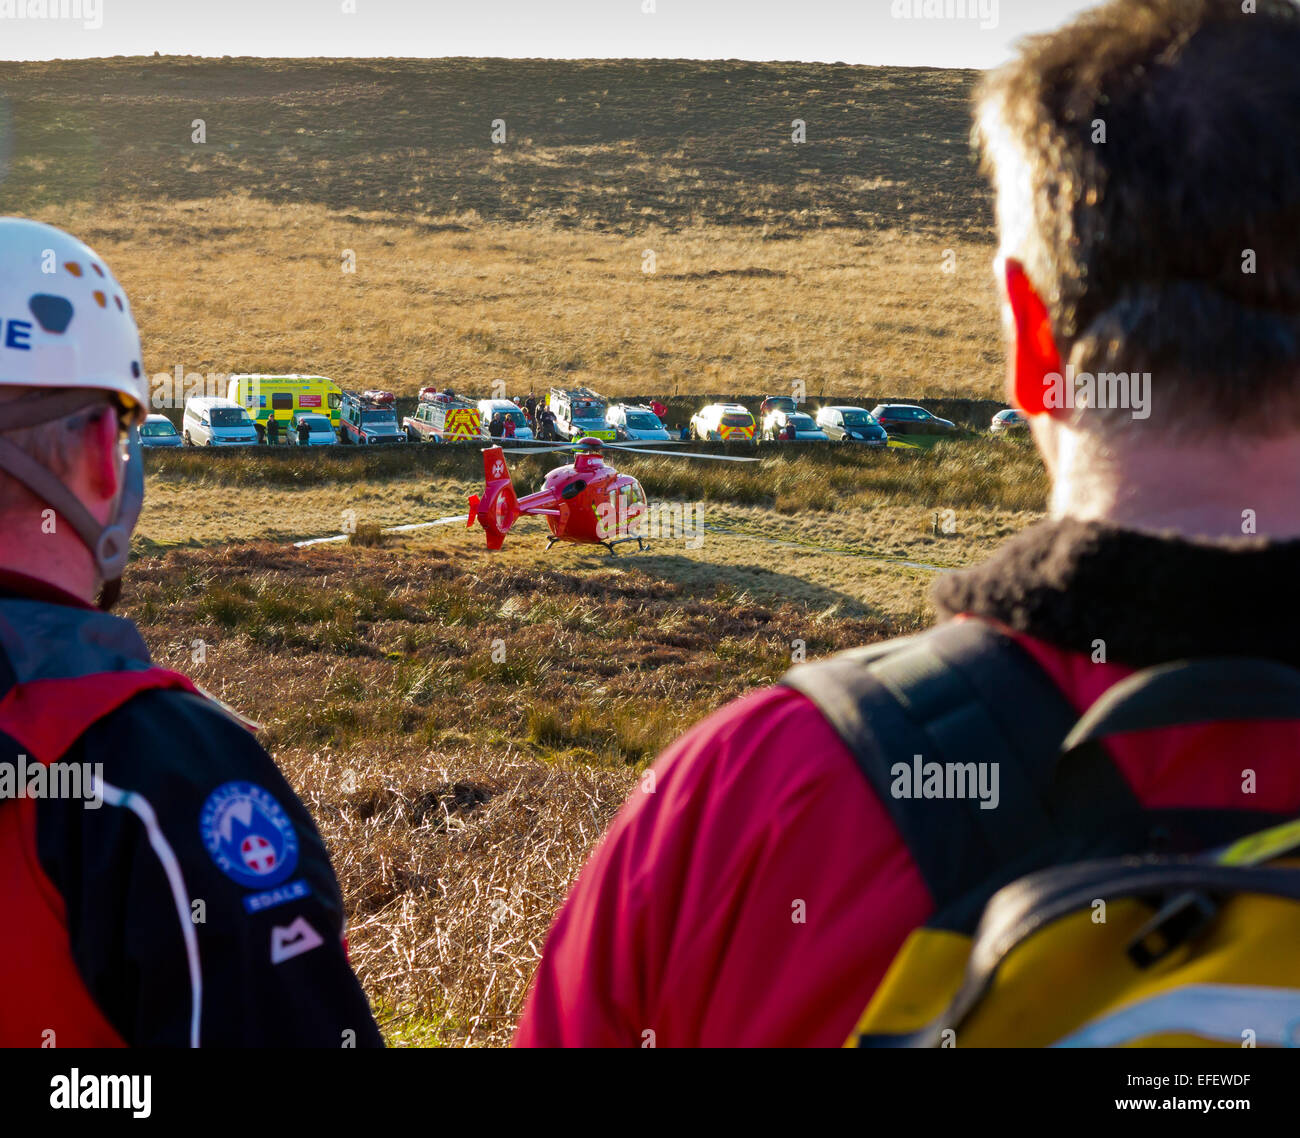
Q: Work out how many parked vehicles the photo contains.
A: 14